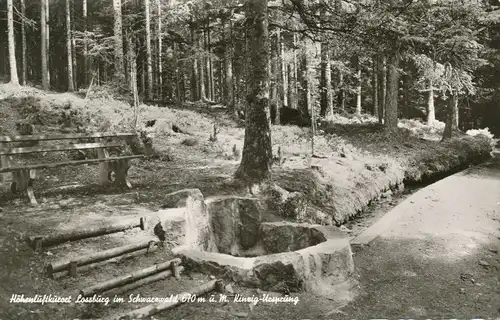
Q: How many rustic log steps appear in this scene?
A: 4